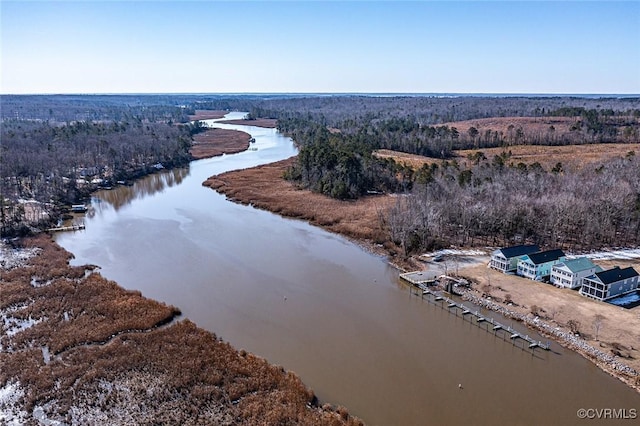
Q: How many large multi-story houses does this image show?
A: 4